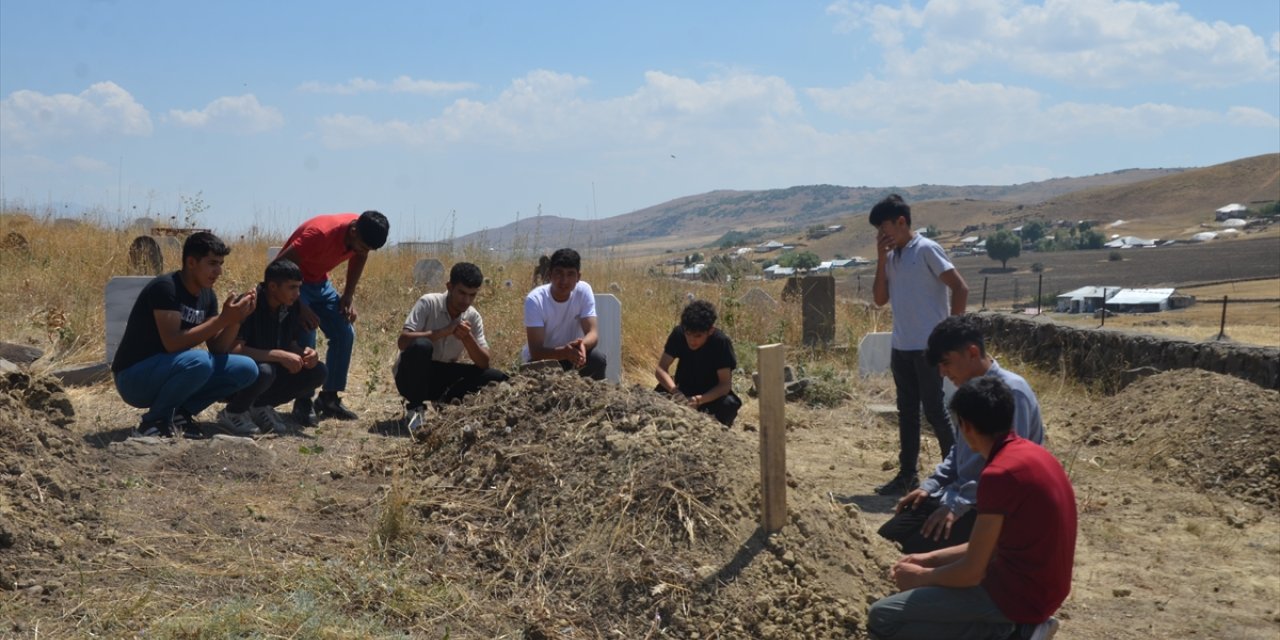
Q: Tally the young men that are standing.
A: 2